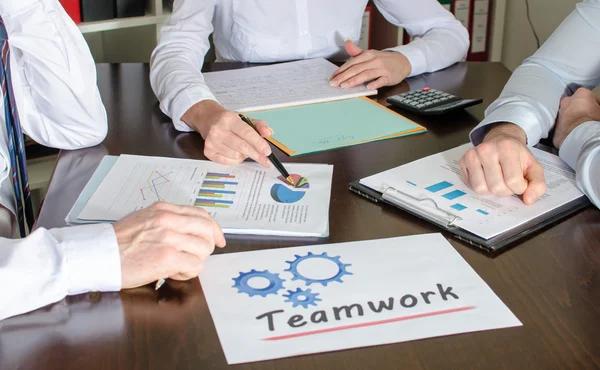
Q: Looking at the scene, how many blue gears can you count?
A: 3